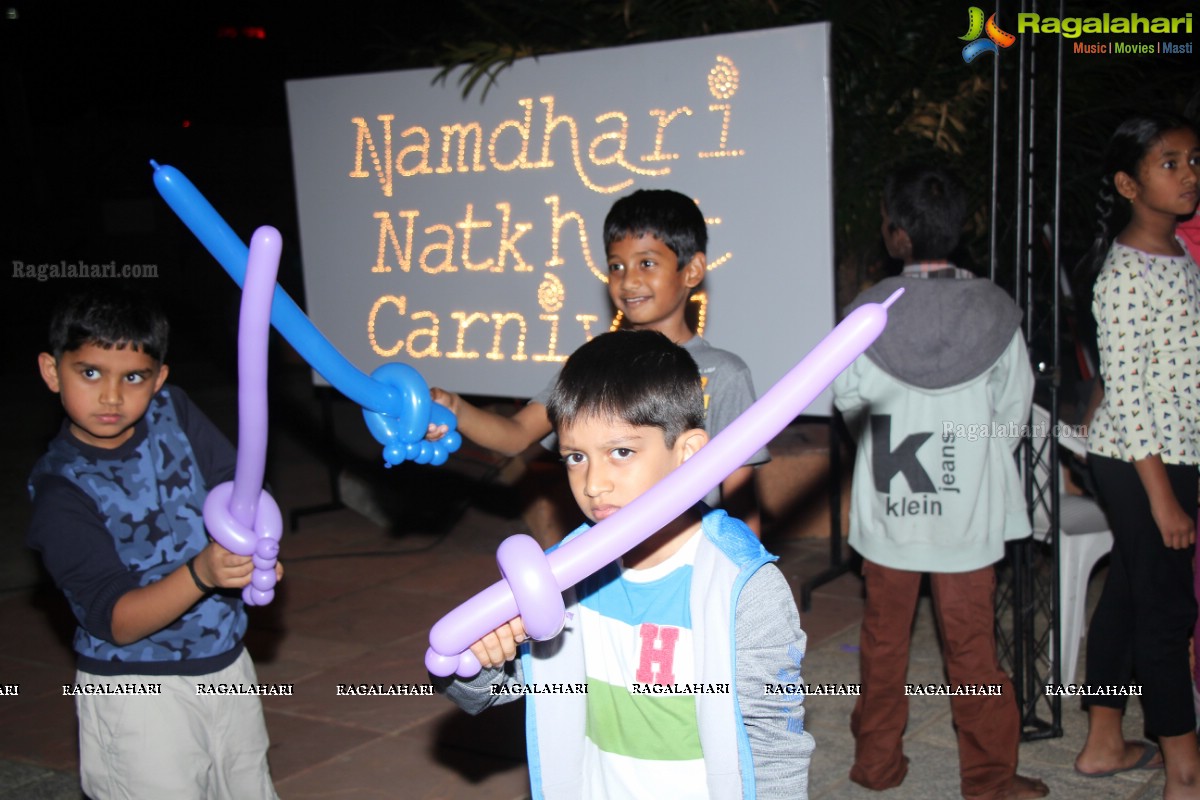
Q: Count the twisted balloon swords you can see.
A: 3